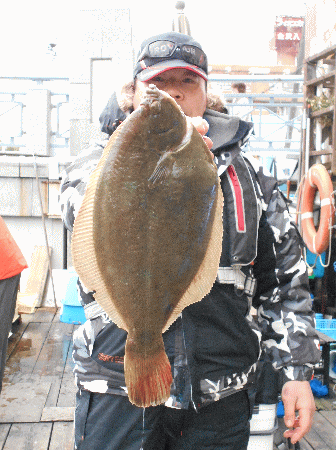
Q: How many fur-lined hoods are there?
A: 1